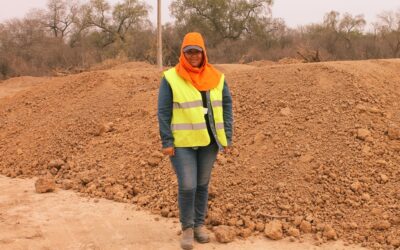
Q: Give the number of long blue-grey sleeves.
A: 2